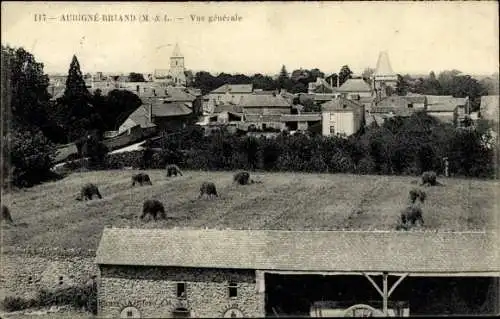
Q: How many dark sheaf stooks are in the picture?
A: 10